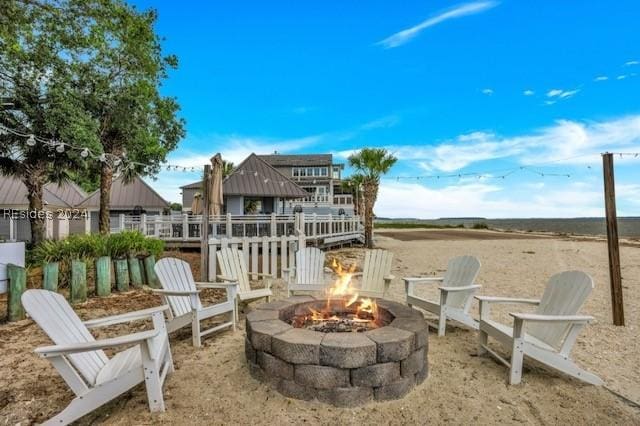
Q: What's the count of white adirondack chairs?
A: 7